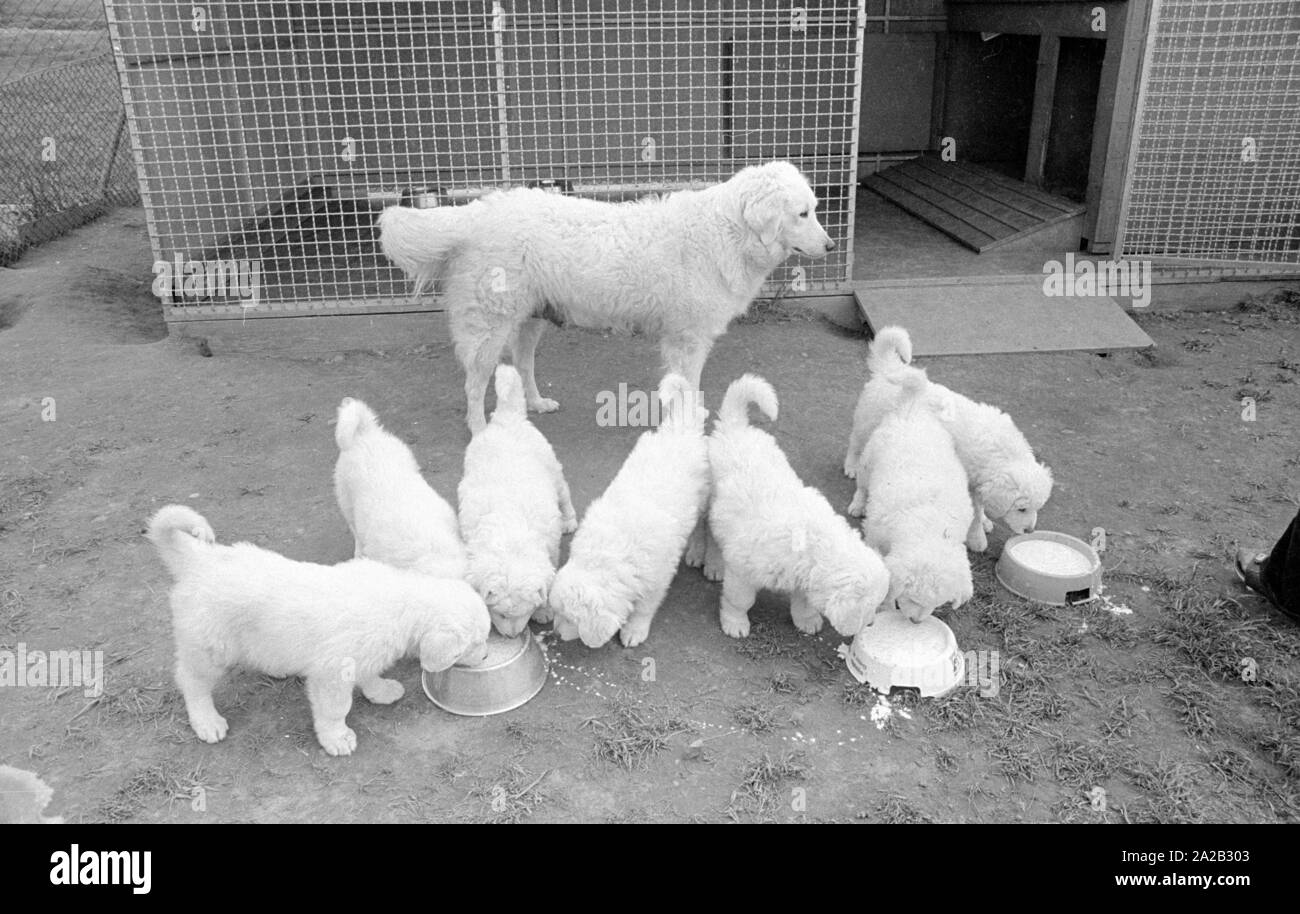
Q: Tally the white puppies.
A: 7